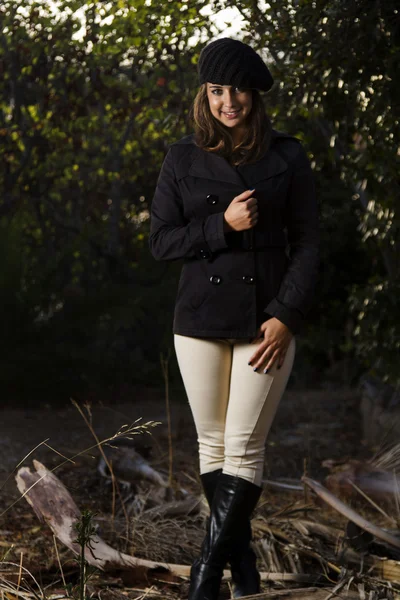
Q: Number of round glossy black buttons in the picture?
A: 4